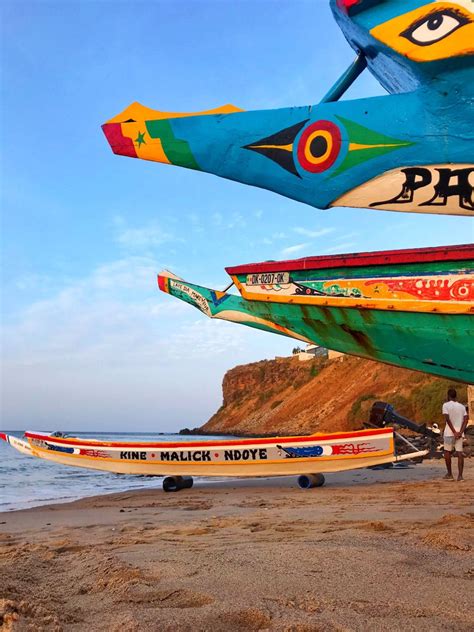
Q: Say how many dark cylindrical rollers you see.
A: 2